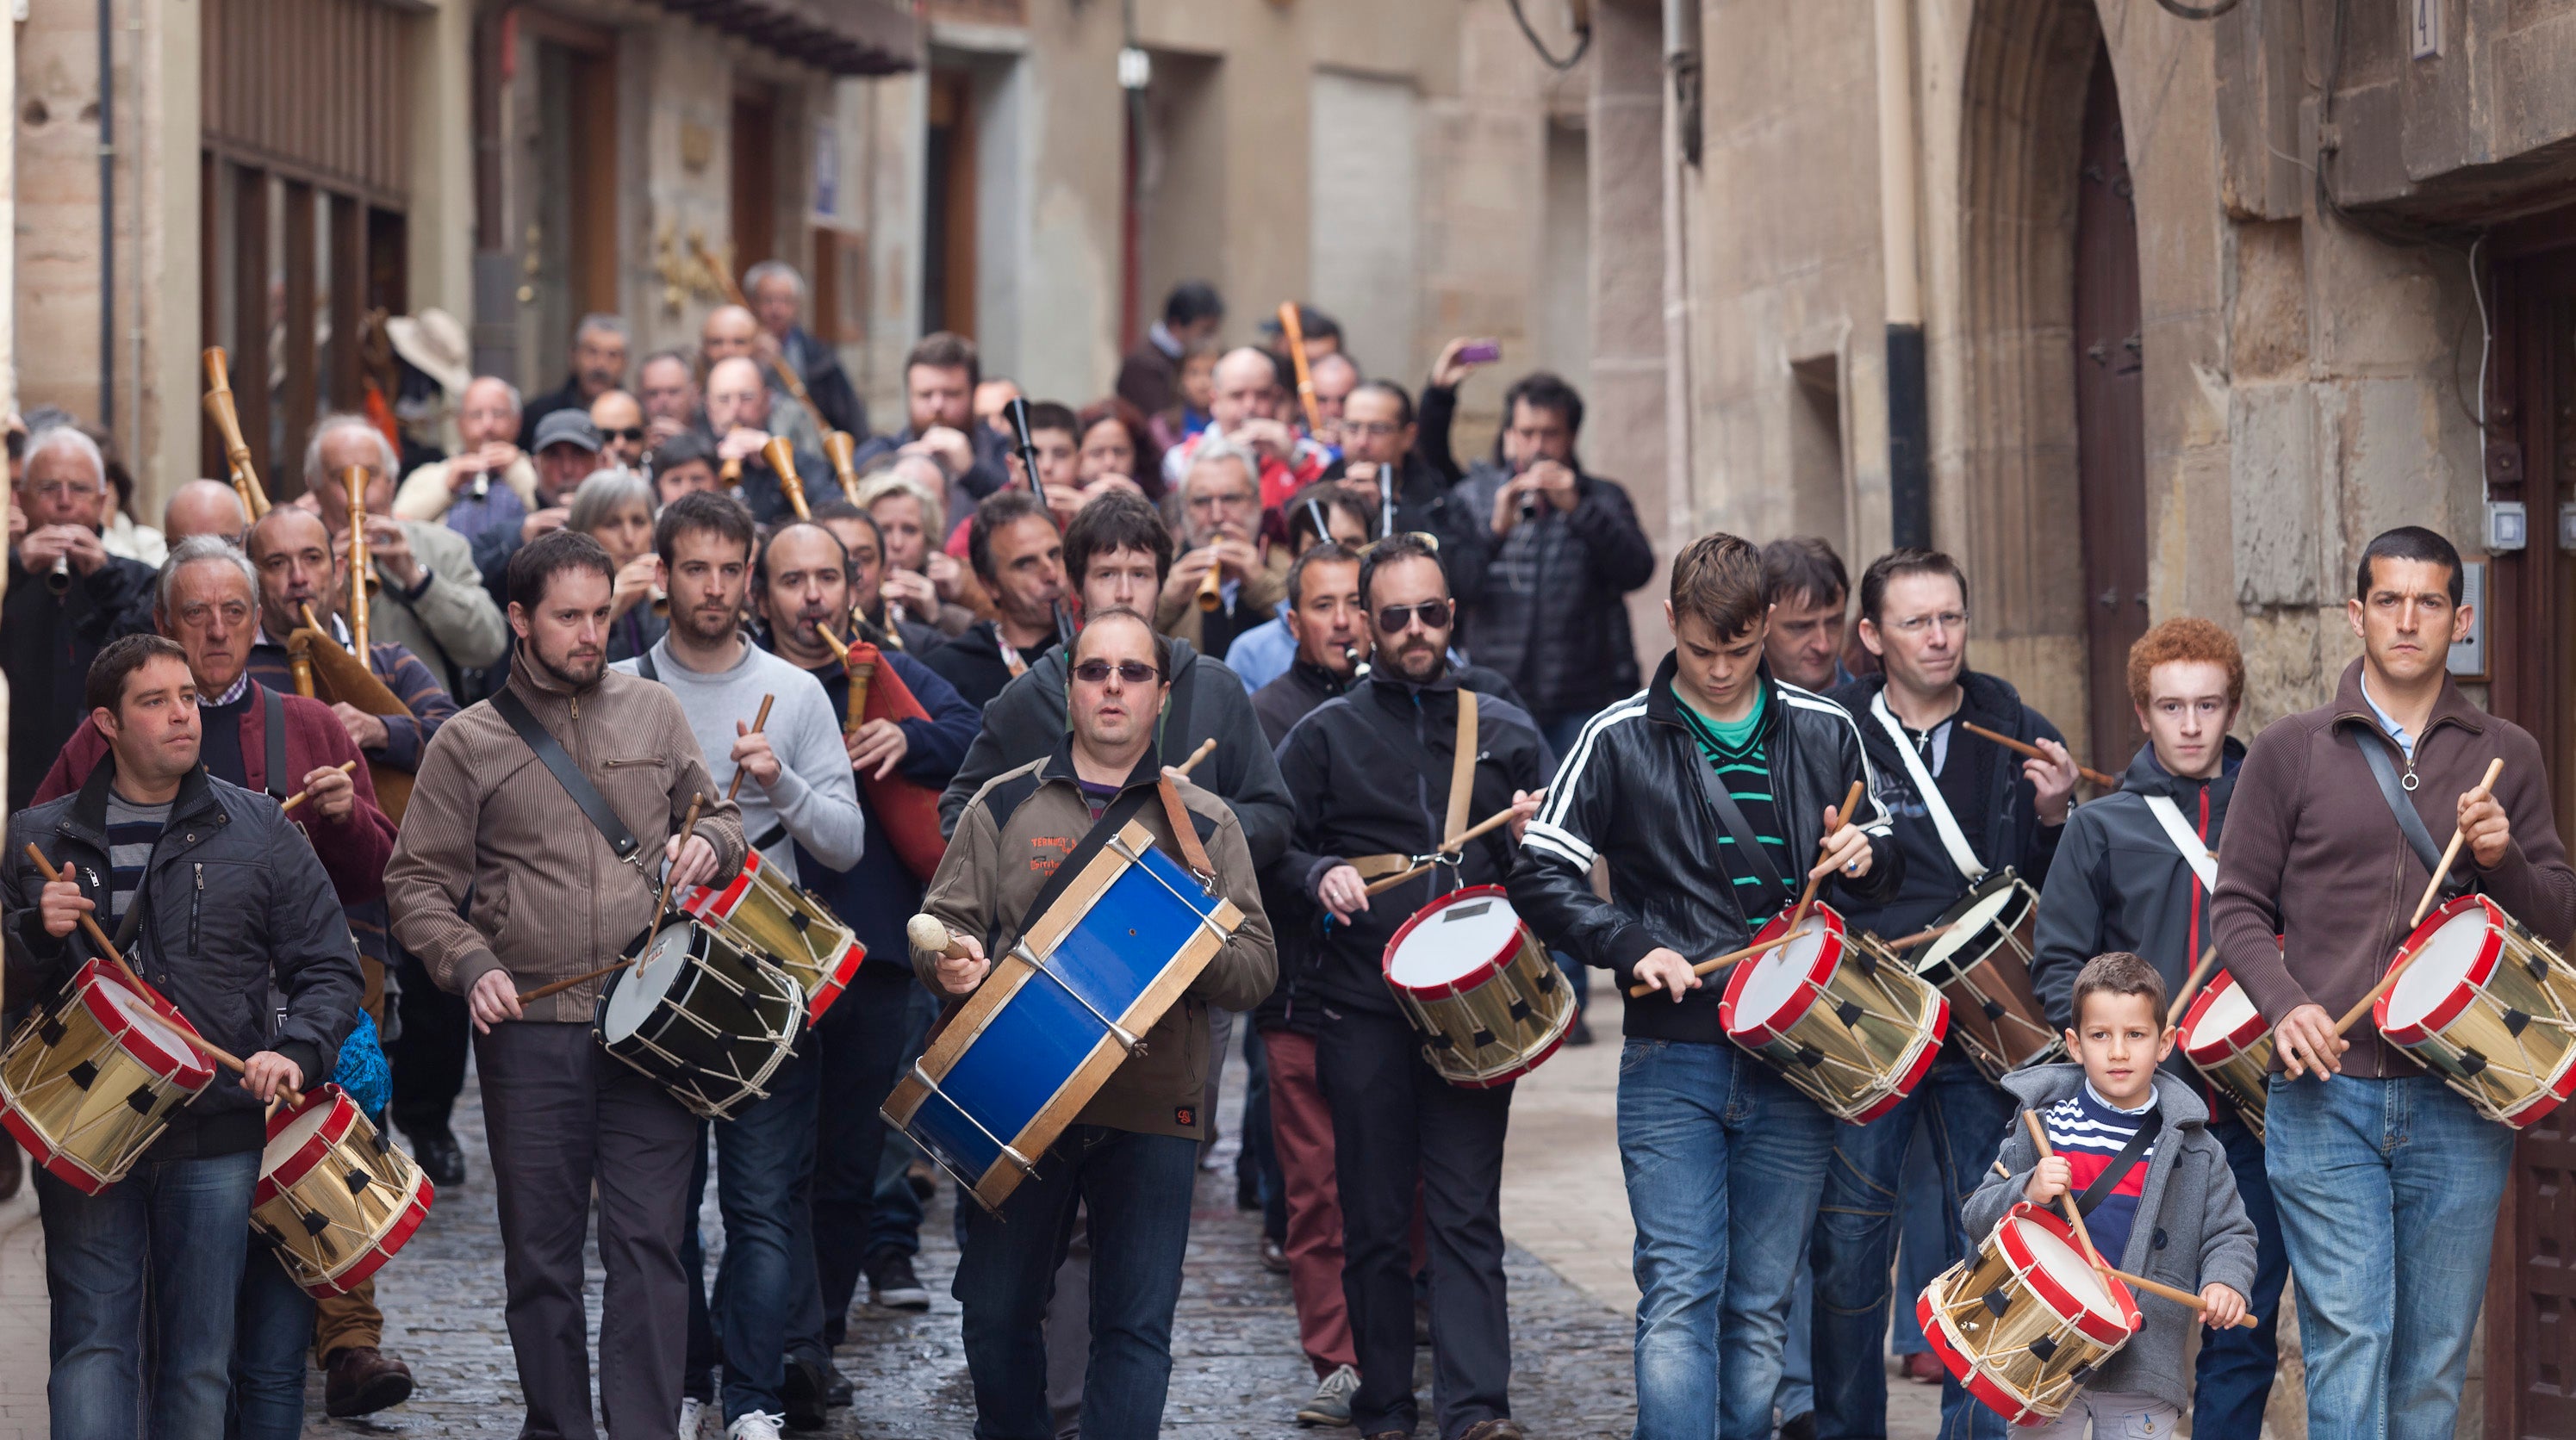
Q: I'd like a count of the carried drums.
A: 11